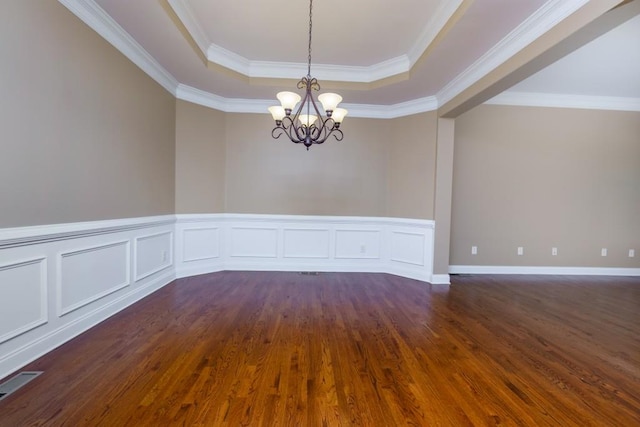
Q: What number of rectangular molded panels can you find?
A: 8